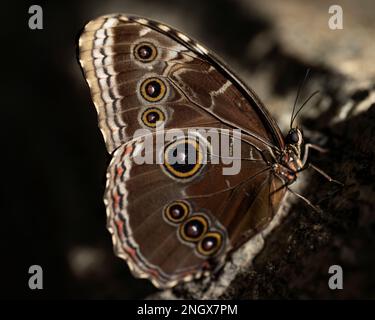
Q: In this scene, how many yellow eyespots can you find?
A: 7